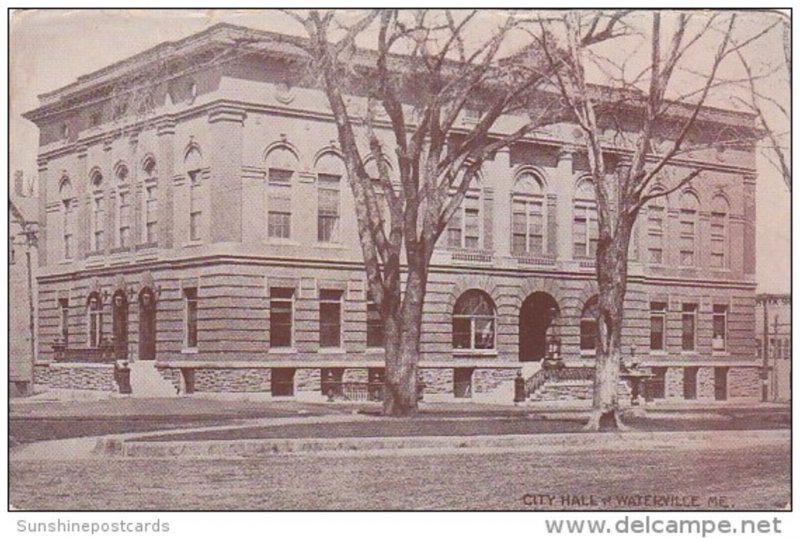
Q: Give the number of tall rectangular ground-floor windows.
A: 8